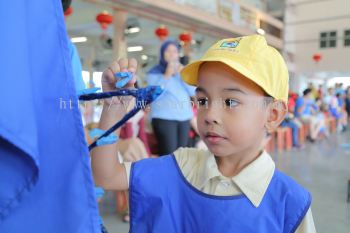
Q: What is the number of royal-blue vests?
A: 1